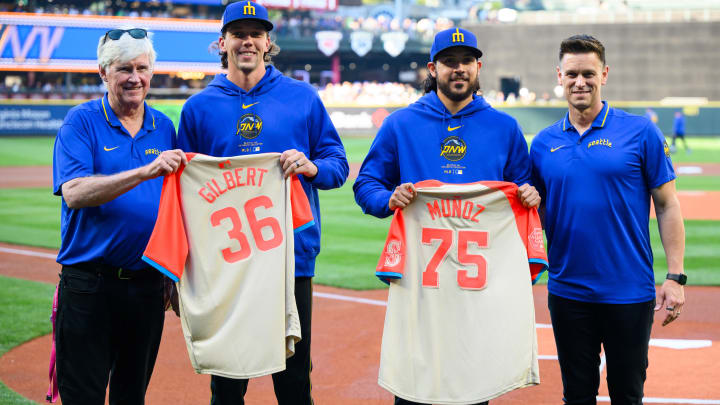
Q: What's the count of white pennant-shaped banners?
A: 3